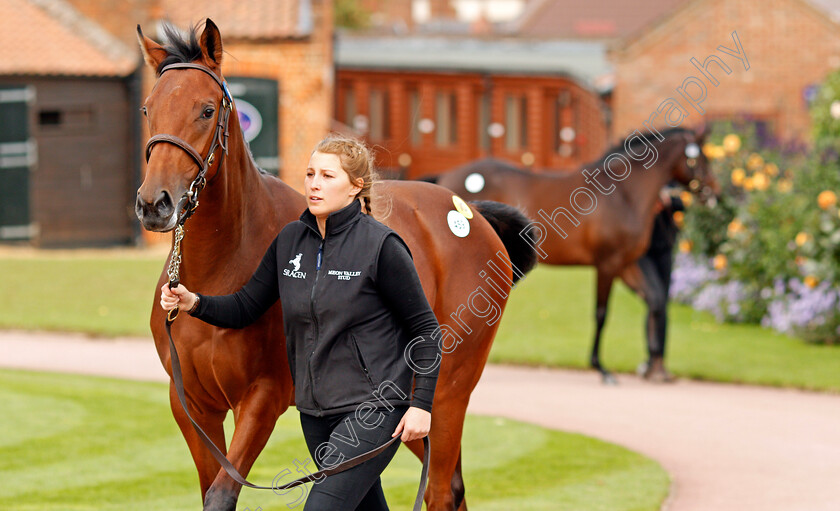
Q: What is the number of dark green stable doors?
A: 2